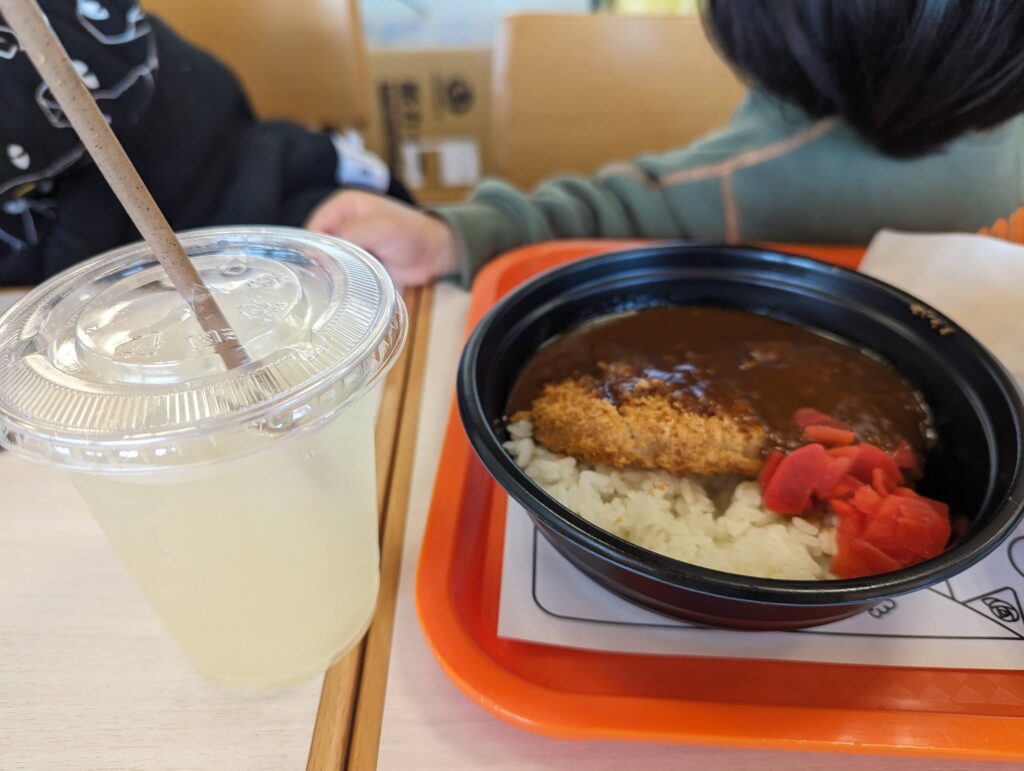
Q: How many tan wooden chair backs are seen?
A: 2